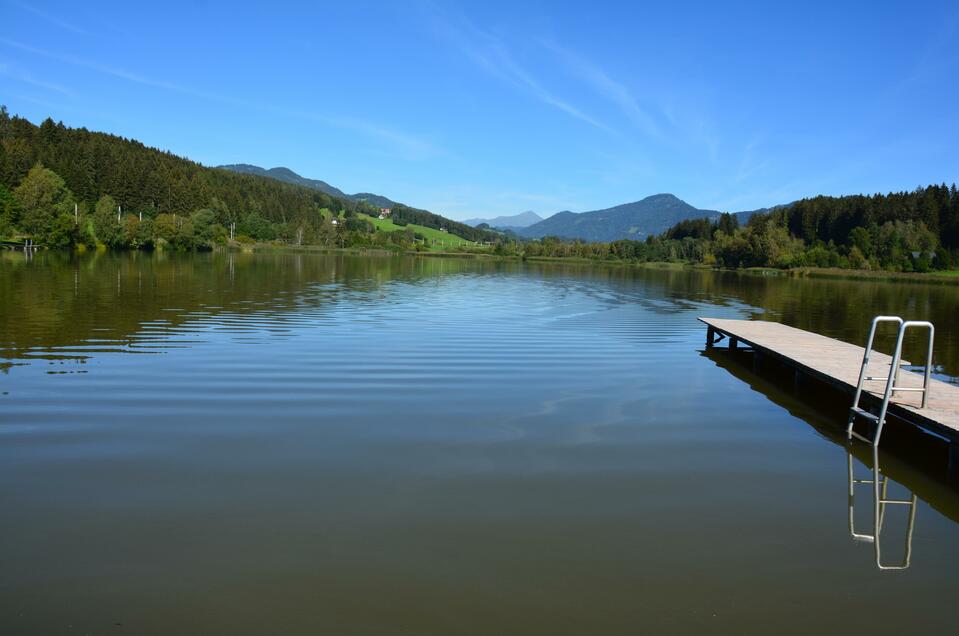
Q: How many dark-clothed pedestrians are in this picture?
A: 0